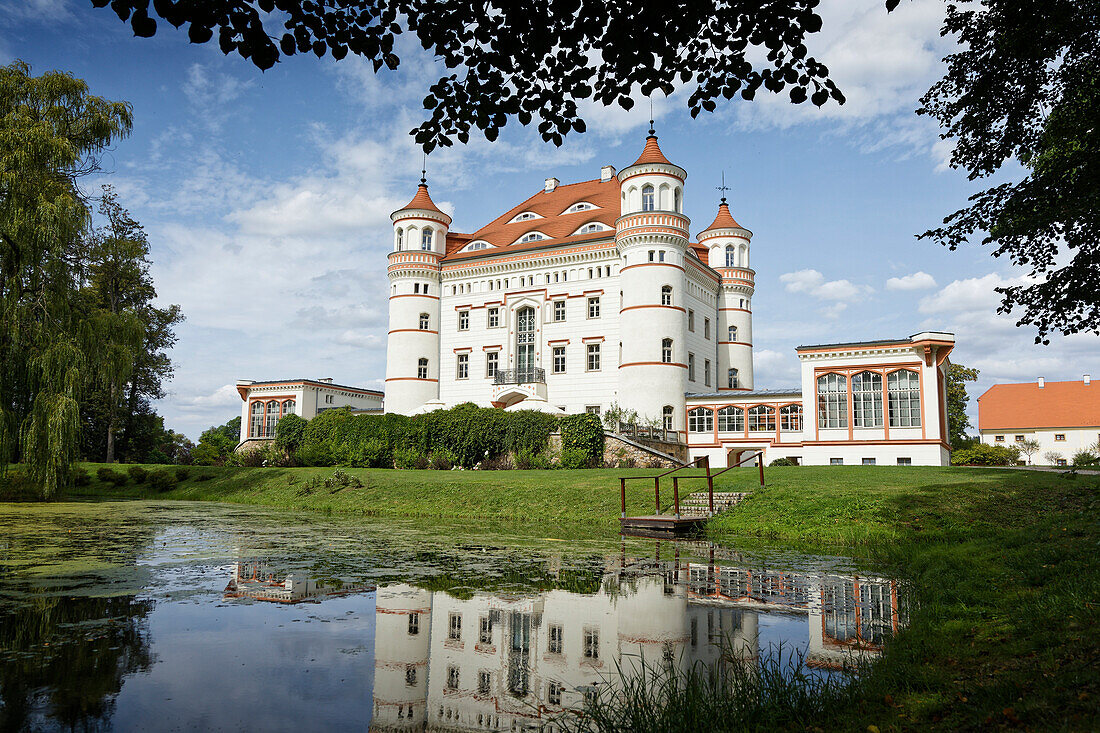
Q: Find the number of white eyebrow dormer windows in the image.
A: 5